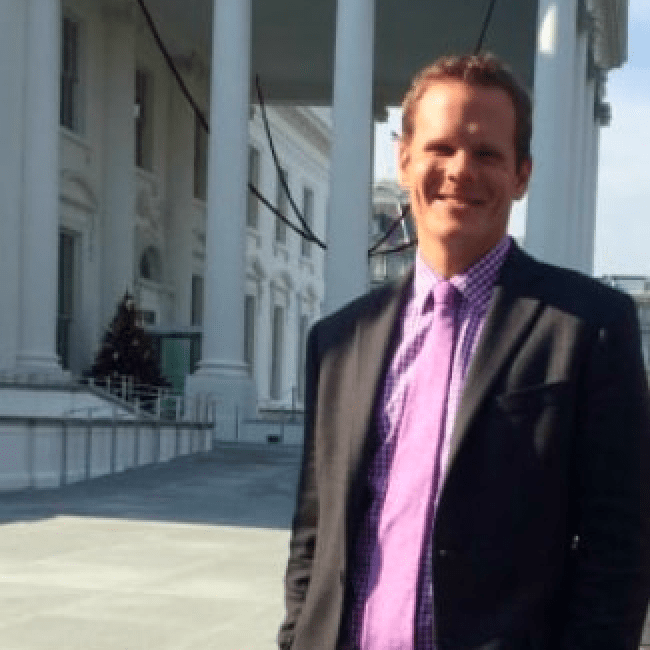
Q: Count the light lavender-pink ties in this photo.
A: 1